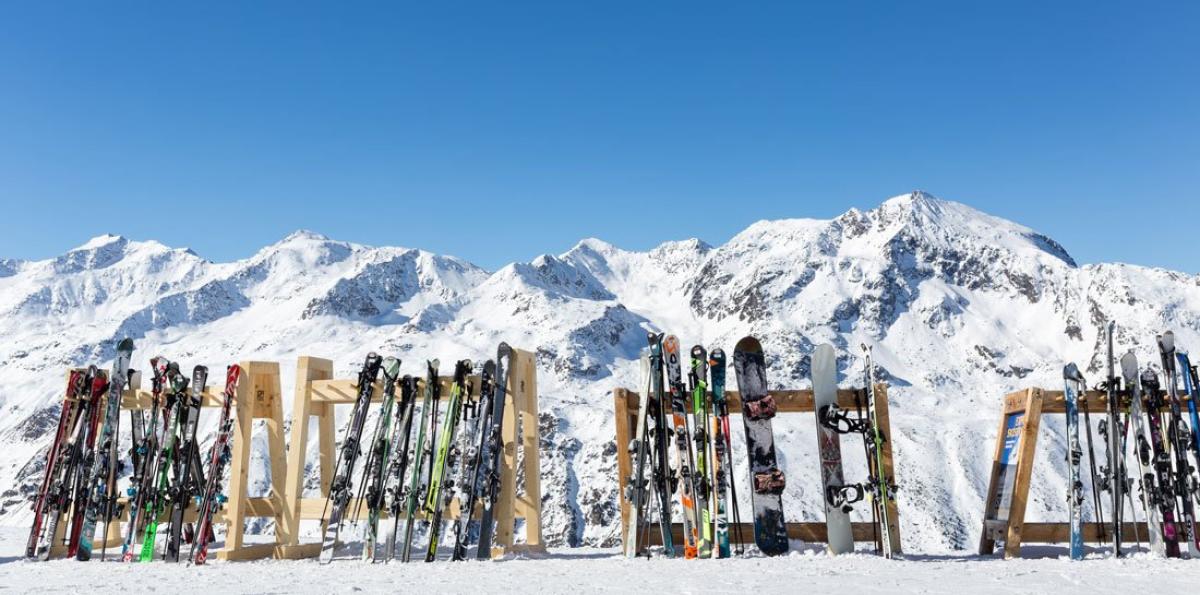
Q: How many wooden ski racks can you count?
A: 4